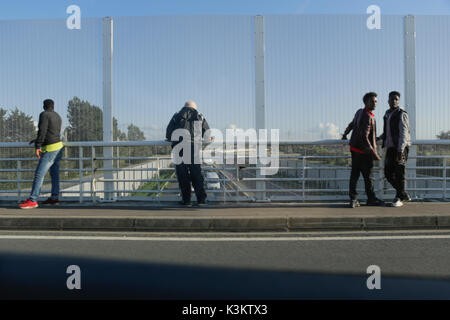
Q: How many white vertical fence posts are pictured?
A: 3